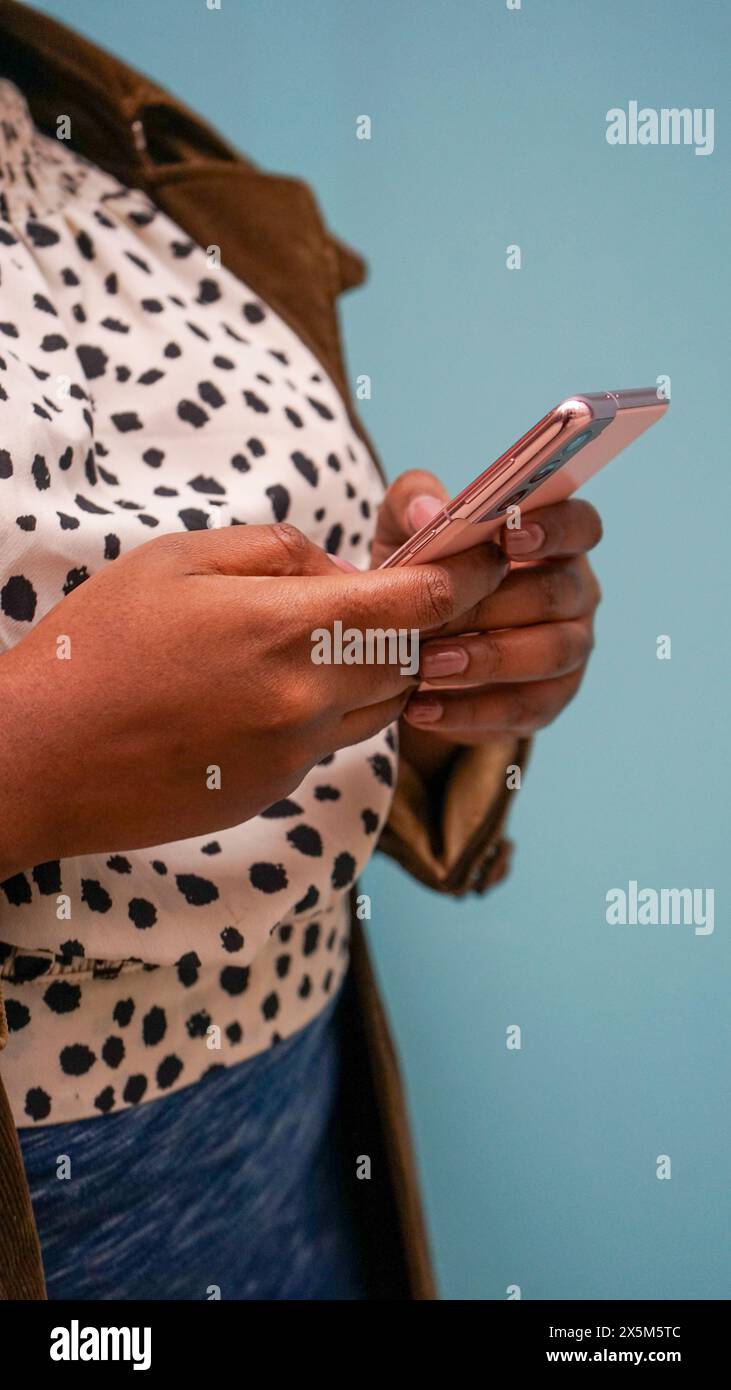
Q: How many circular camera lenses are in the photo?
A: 3